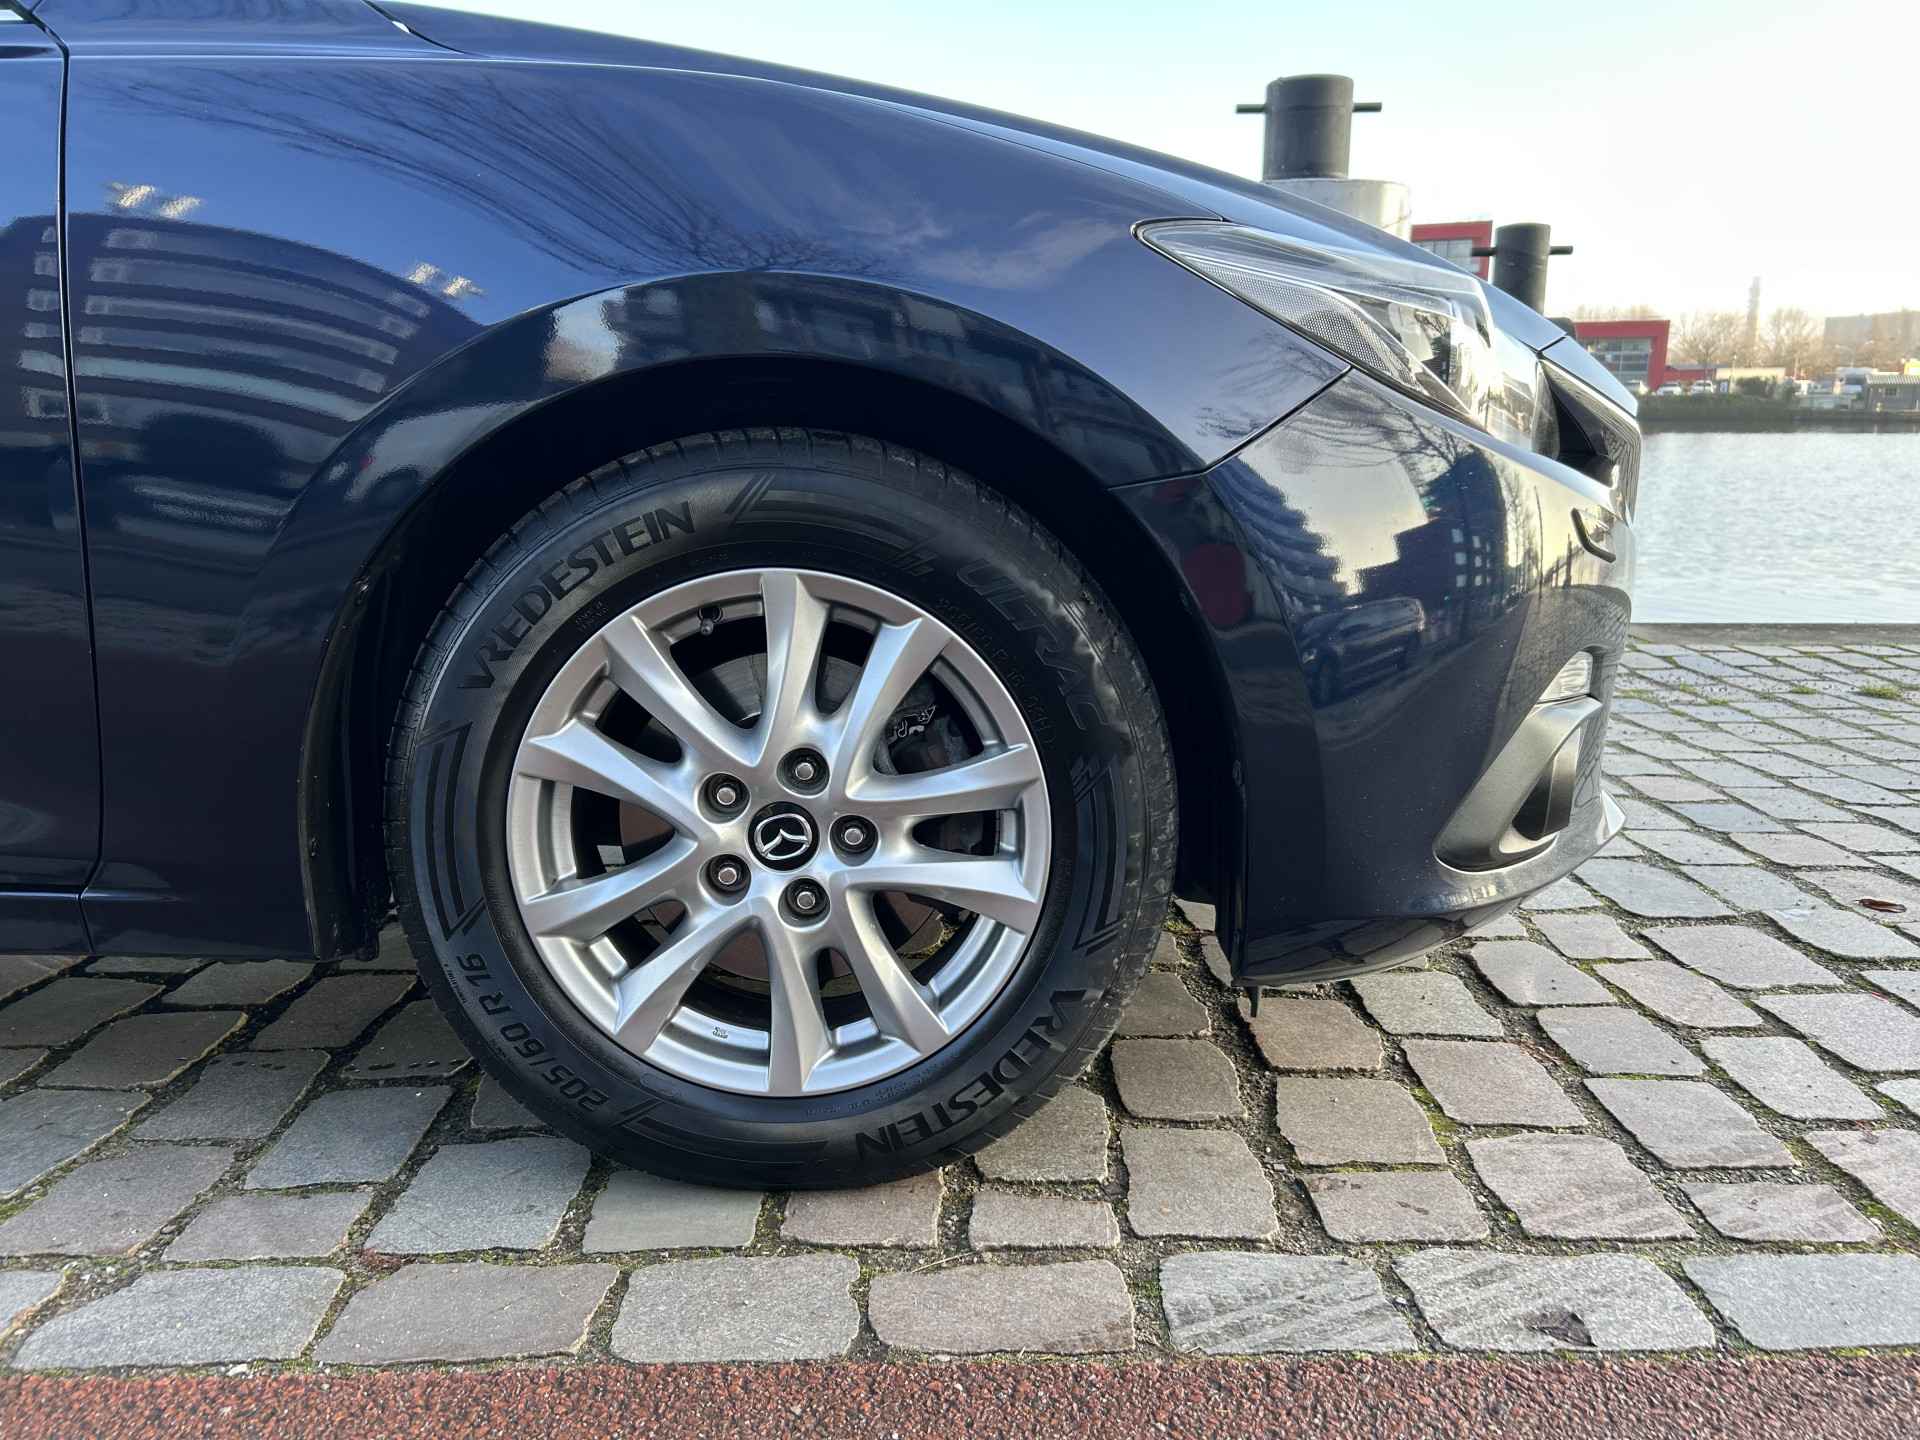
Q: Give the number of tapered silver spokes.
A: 10